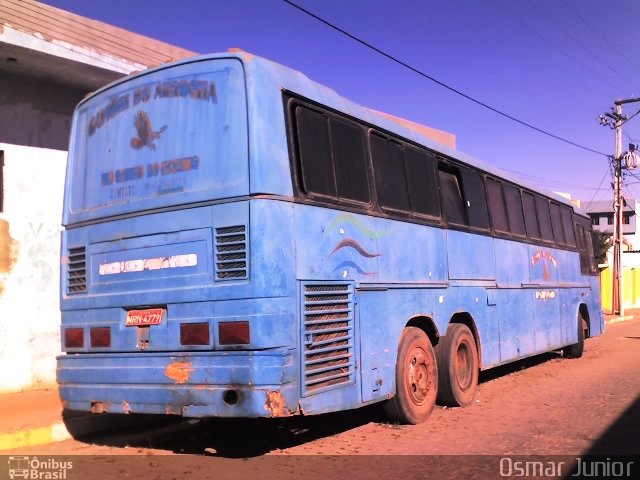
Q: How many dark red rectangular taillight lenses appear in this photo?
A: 4